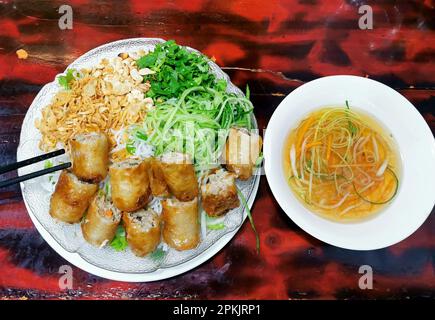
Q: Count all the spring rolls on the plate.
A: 10